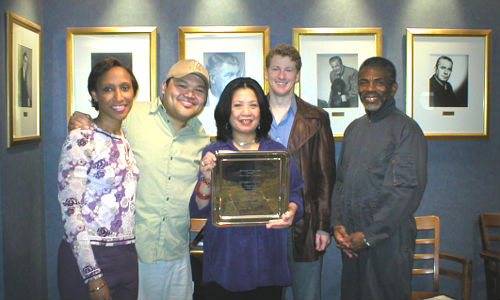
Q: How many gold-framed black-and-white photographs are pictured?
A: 5